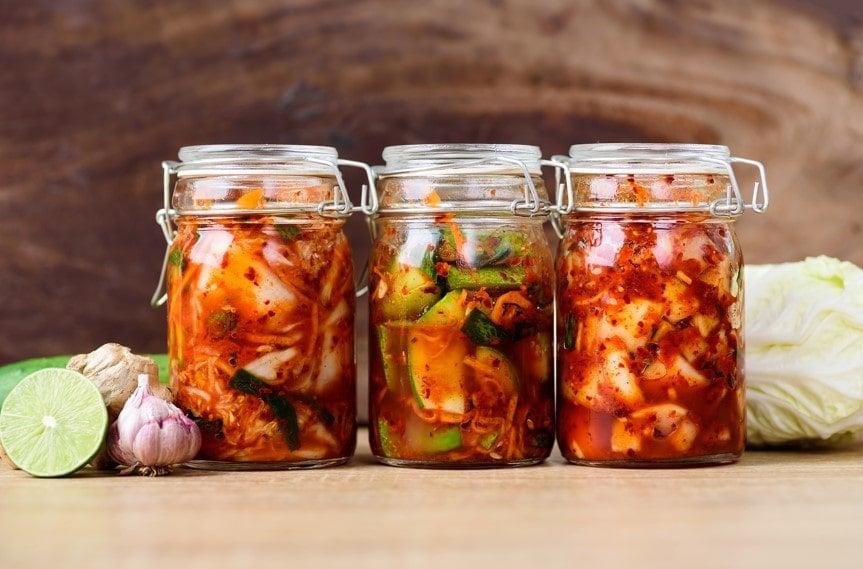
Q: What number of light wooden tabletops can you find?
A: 1